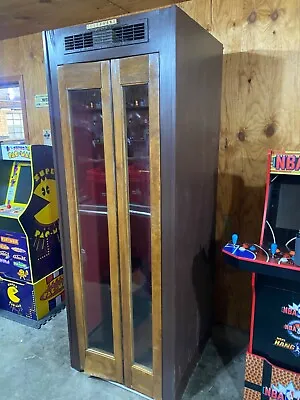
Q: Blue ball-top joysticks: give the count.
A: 2